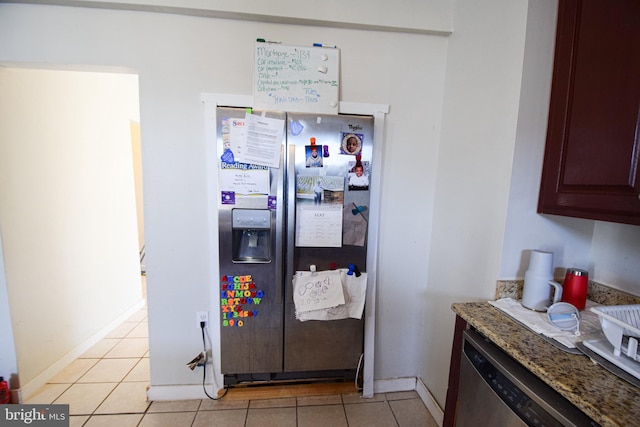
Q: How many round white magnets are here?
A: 2